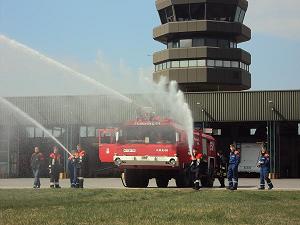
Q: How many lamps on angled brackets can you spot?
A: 2